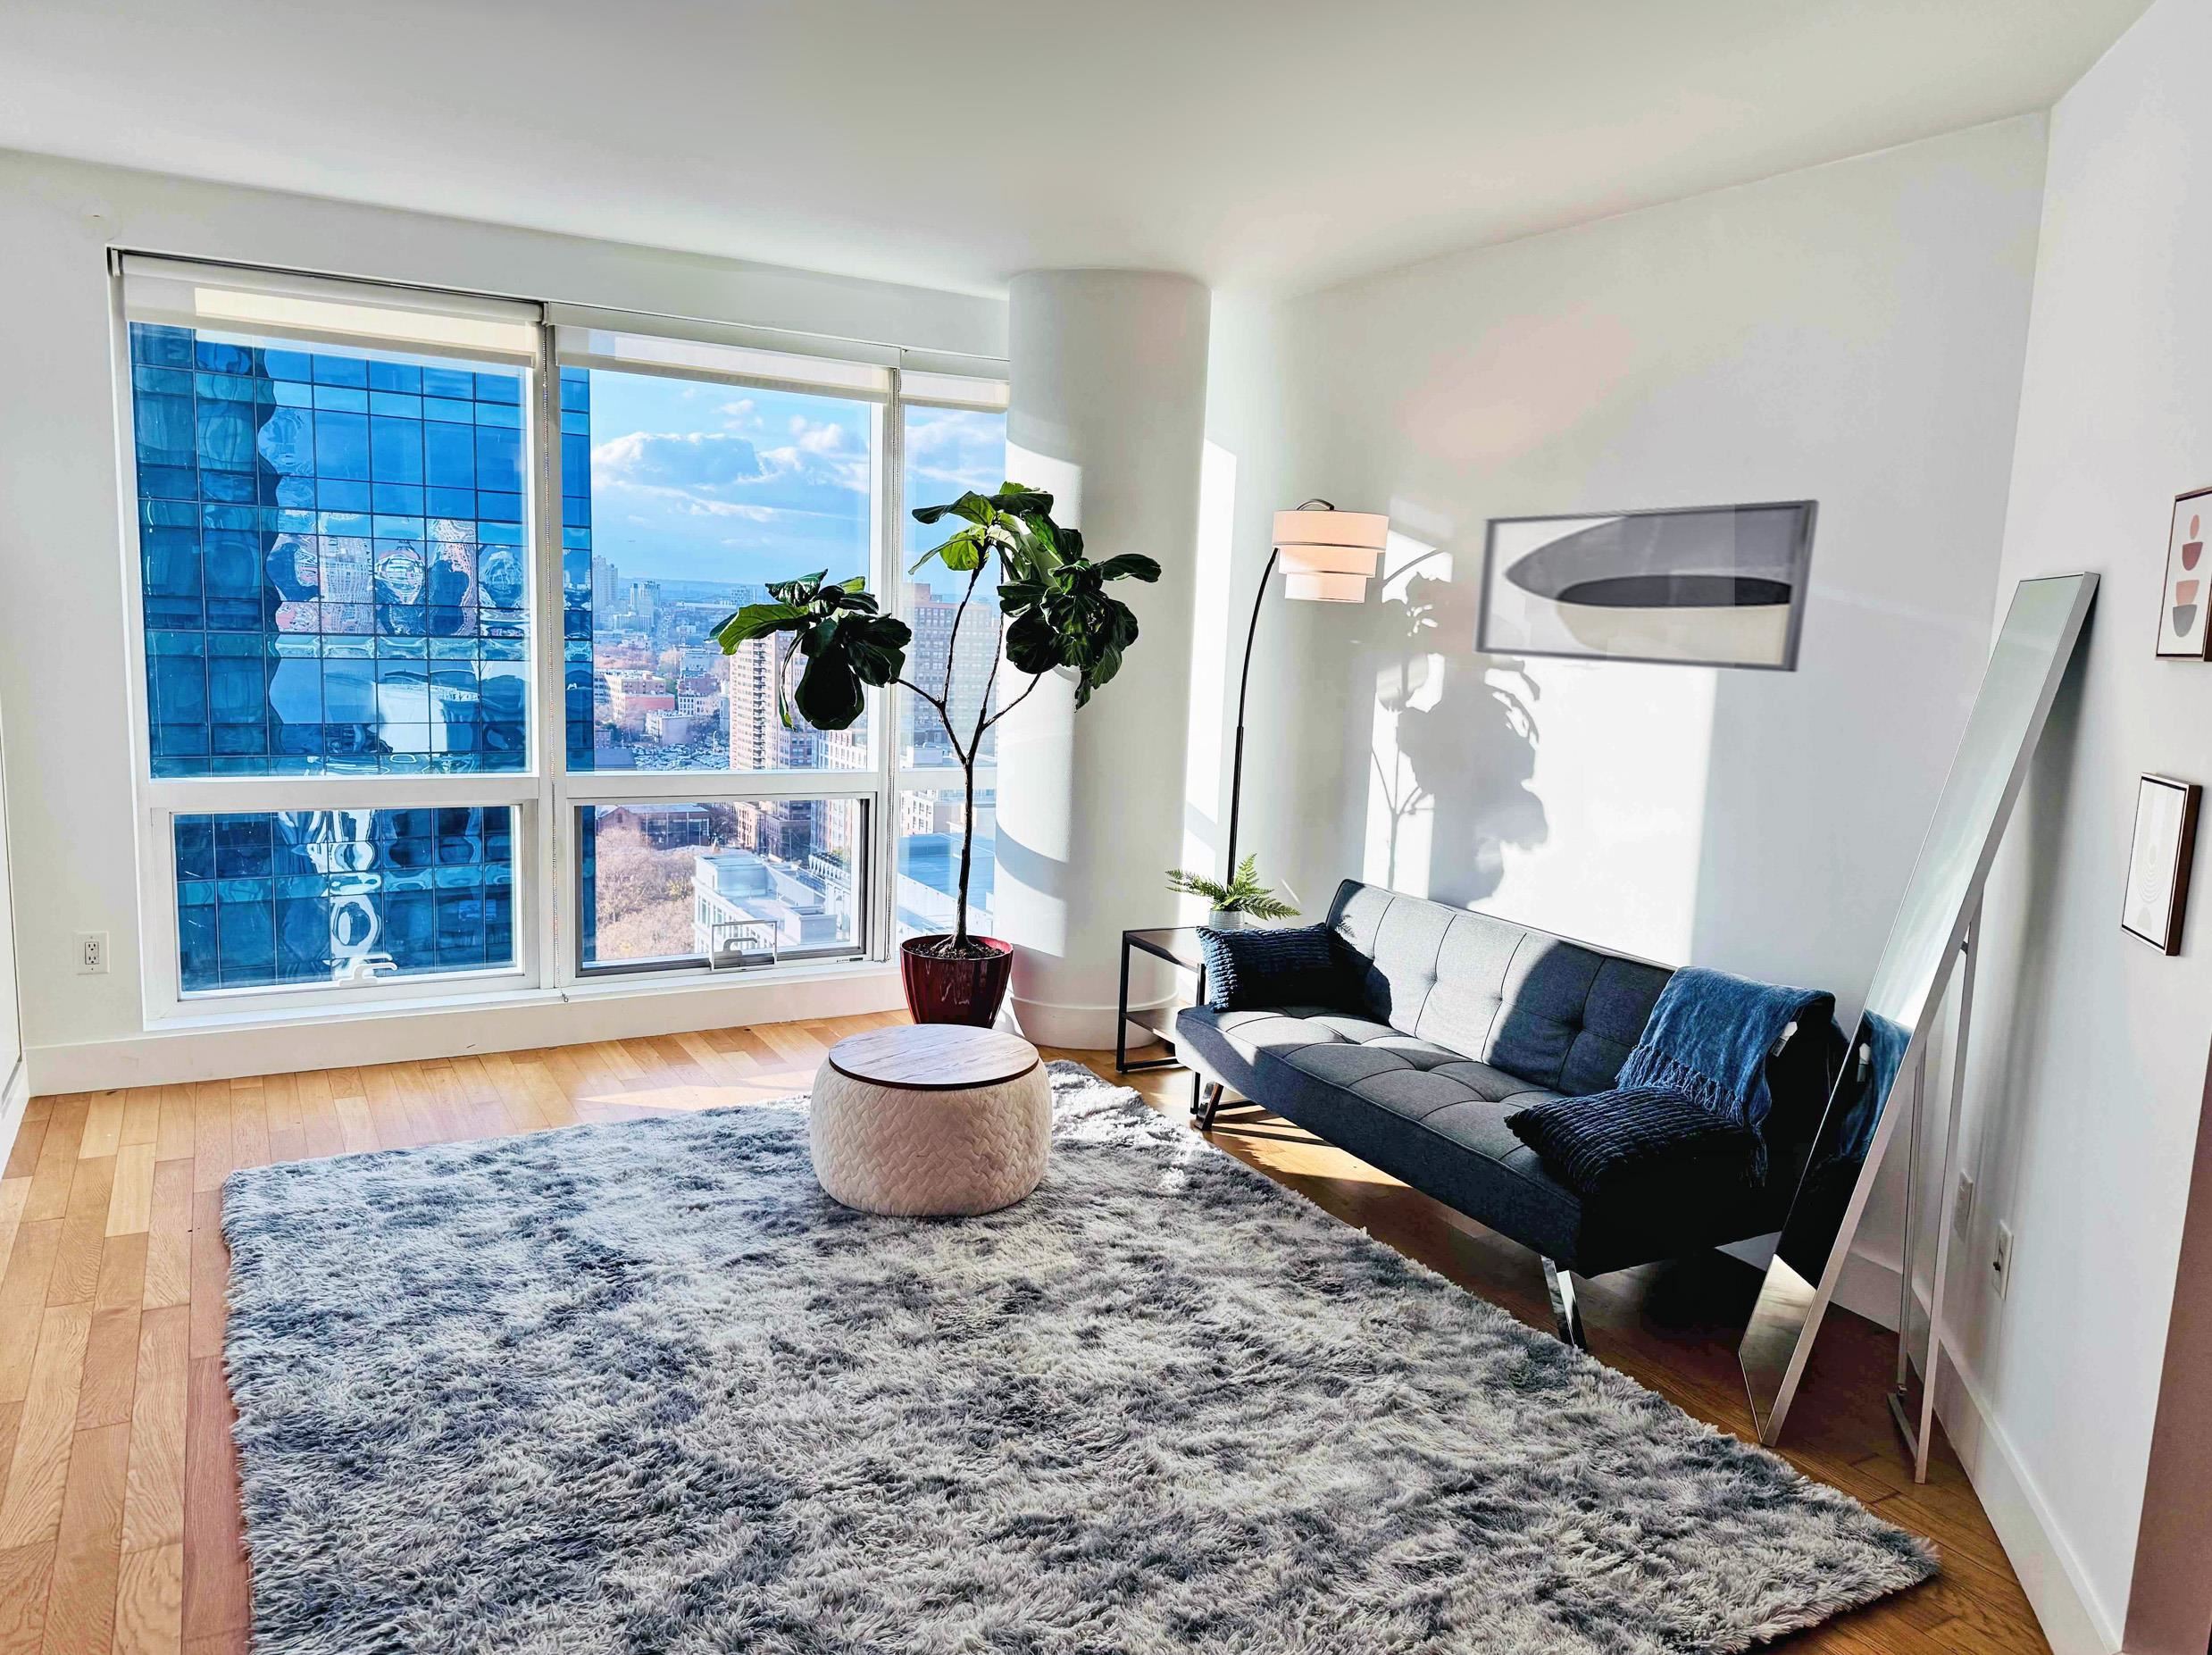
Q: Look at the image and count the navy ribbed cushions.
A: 2